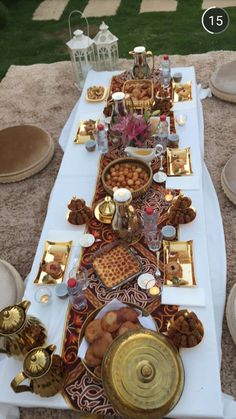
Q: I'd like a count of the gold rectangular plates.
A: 5